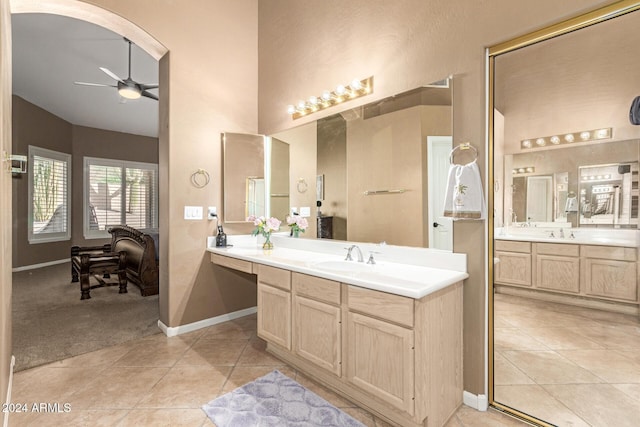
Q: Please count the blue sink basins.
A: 0